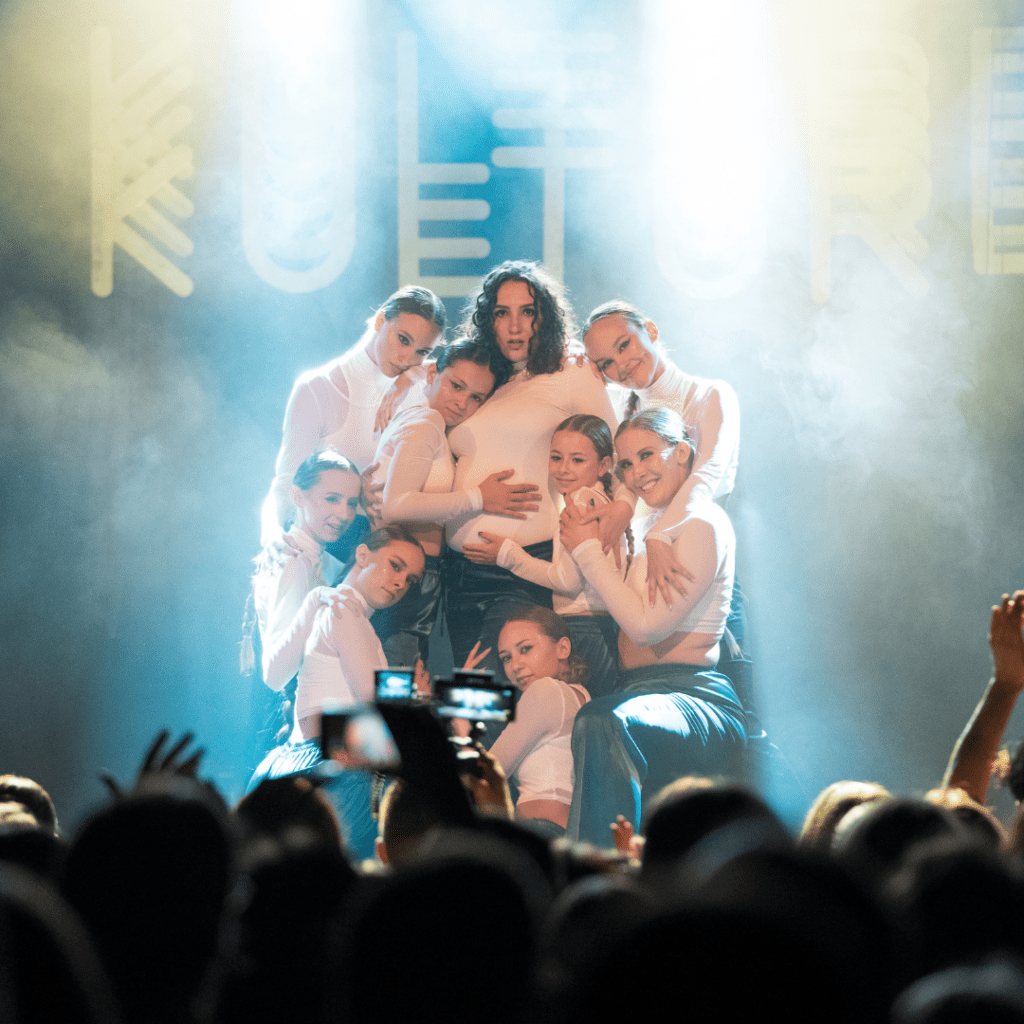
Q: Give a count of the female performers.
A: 9